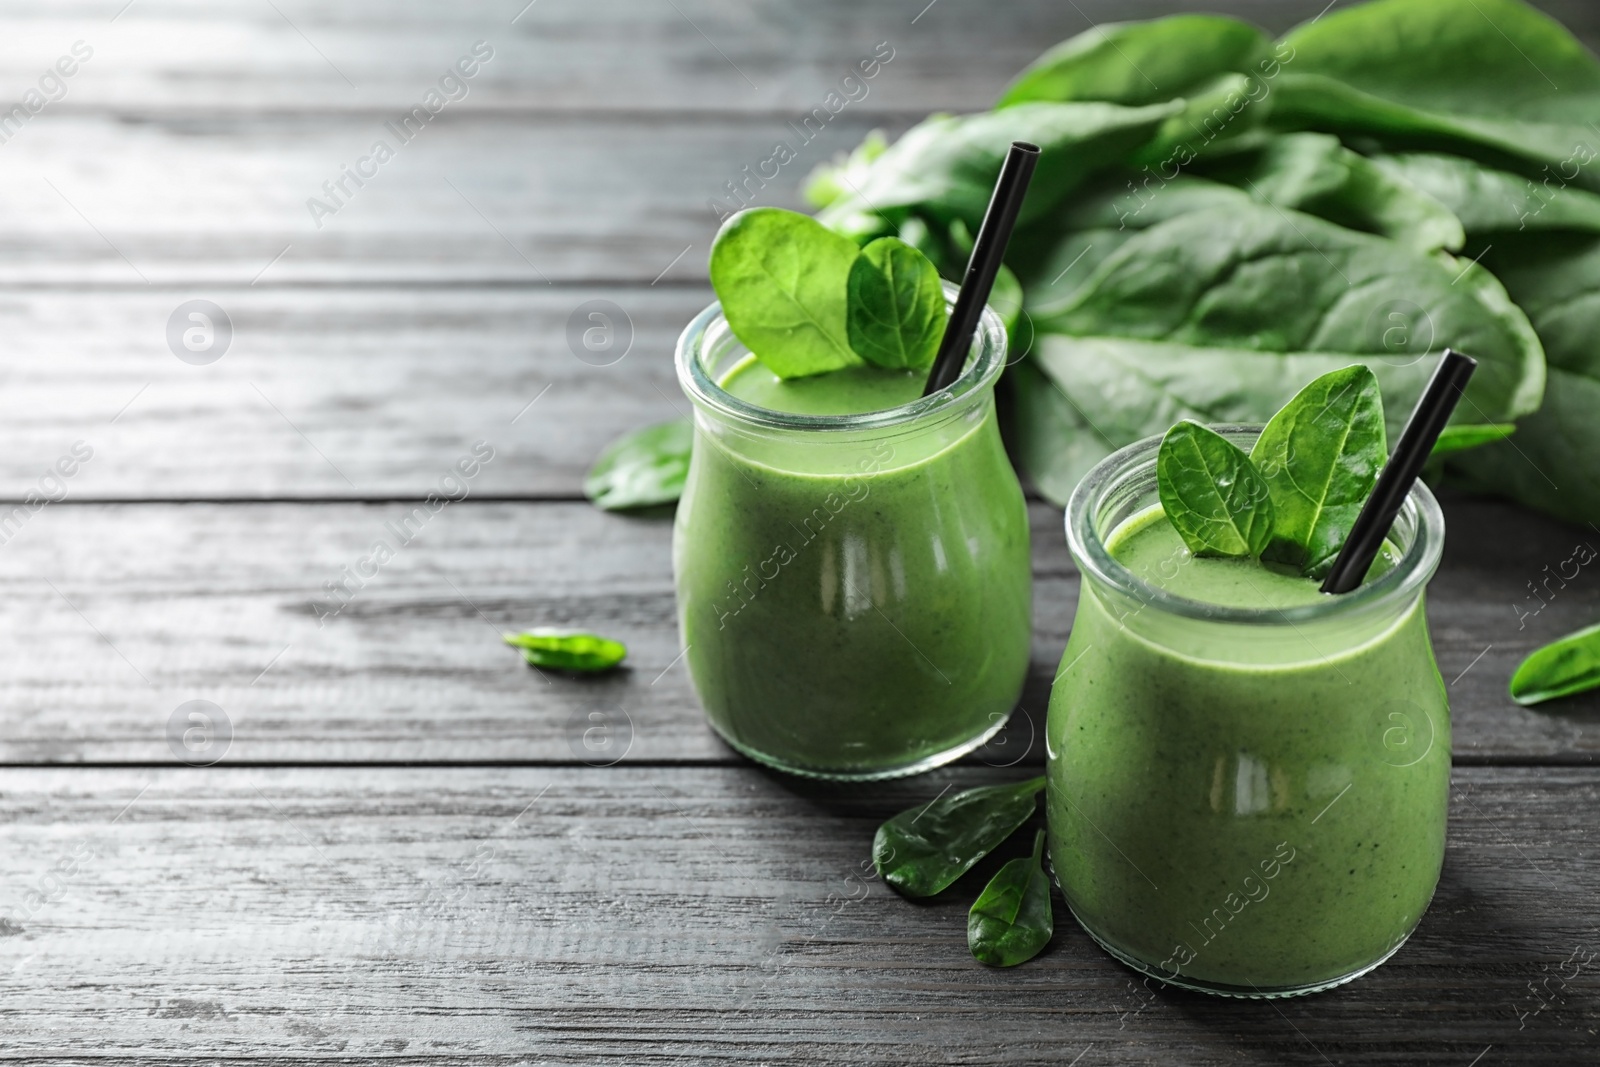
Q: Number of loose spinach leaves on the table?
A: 5